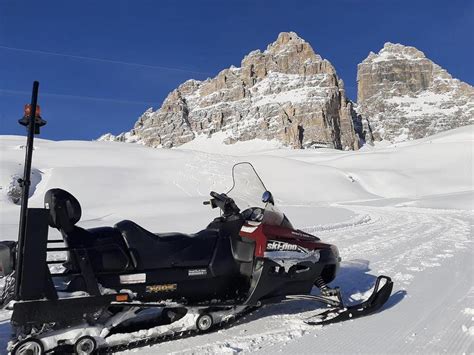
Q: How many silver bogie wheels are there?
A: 3